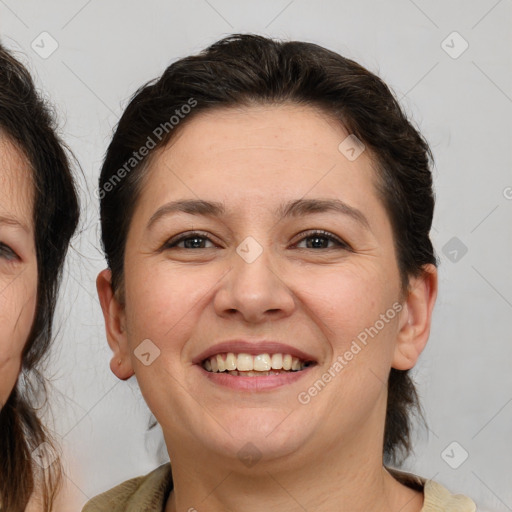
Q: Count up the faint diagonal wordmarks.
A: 2